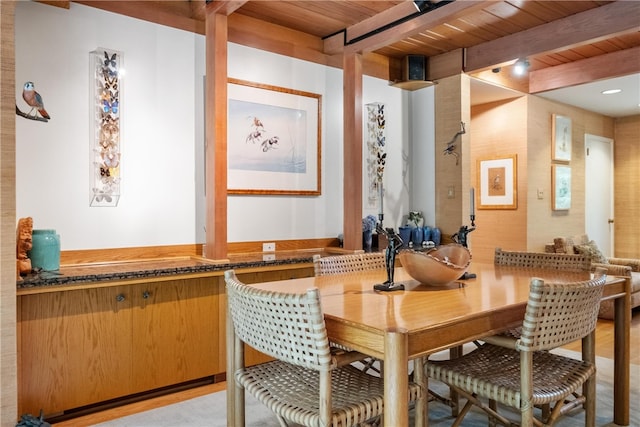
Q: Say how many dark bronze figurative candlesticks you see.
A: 2